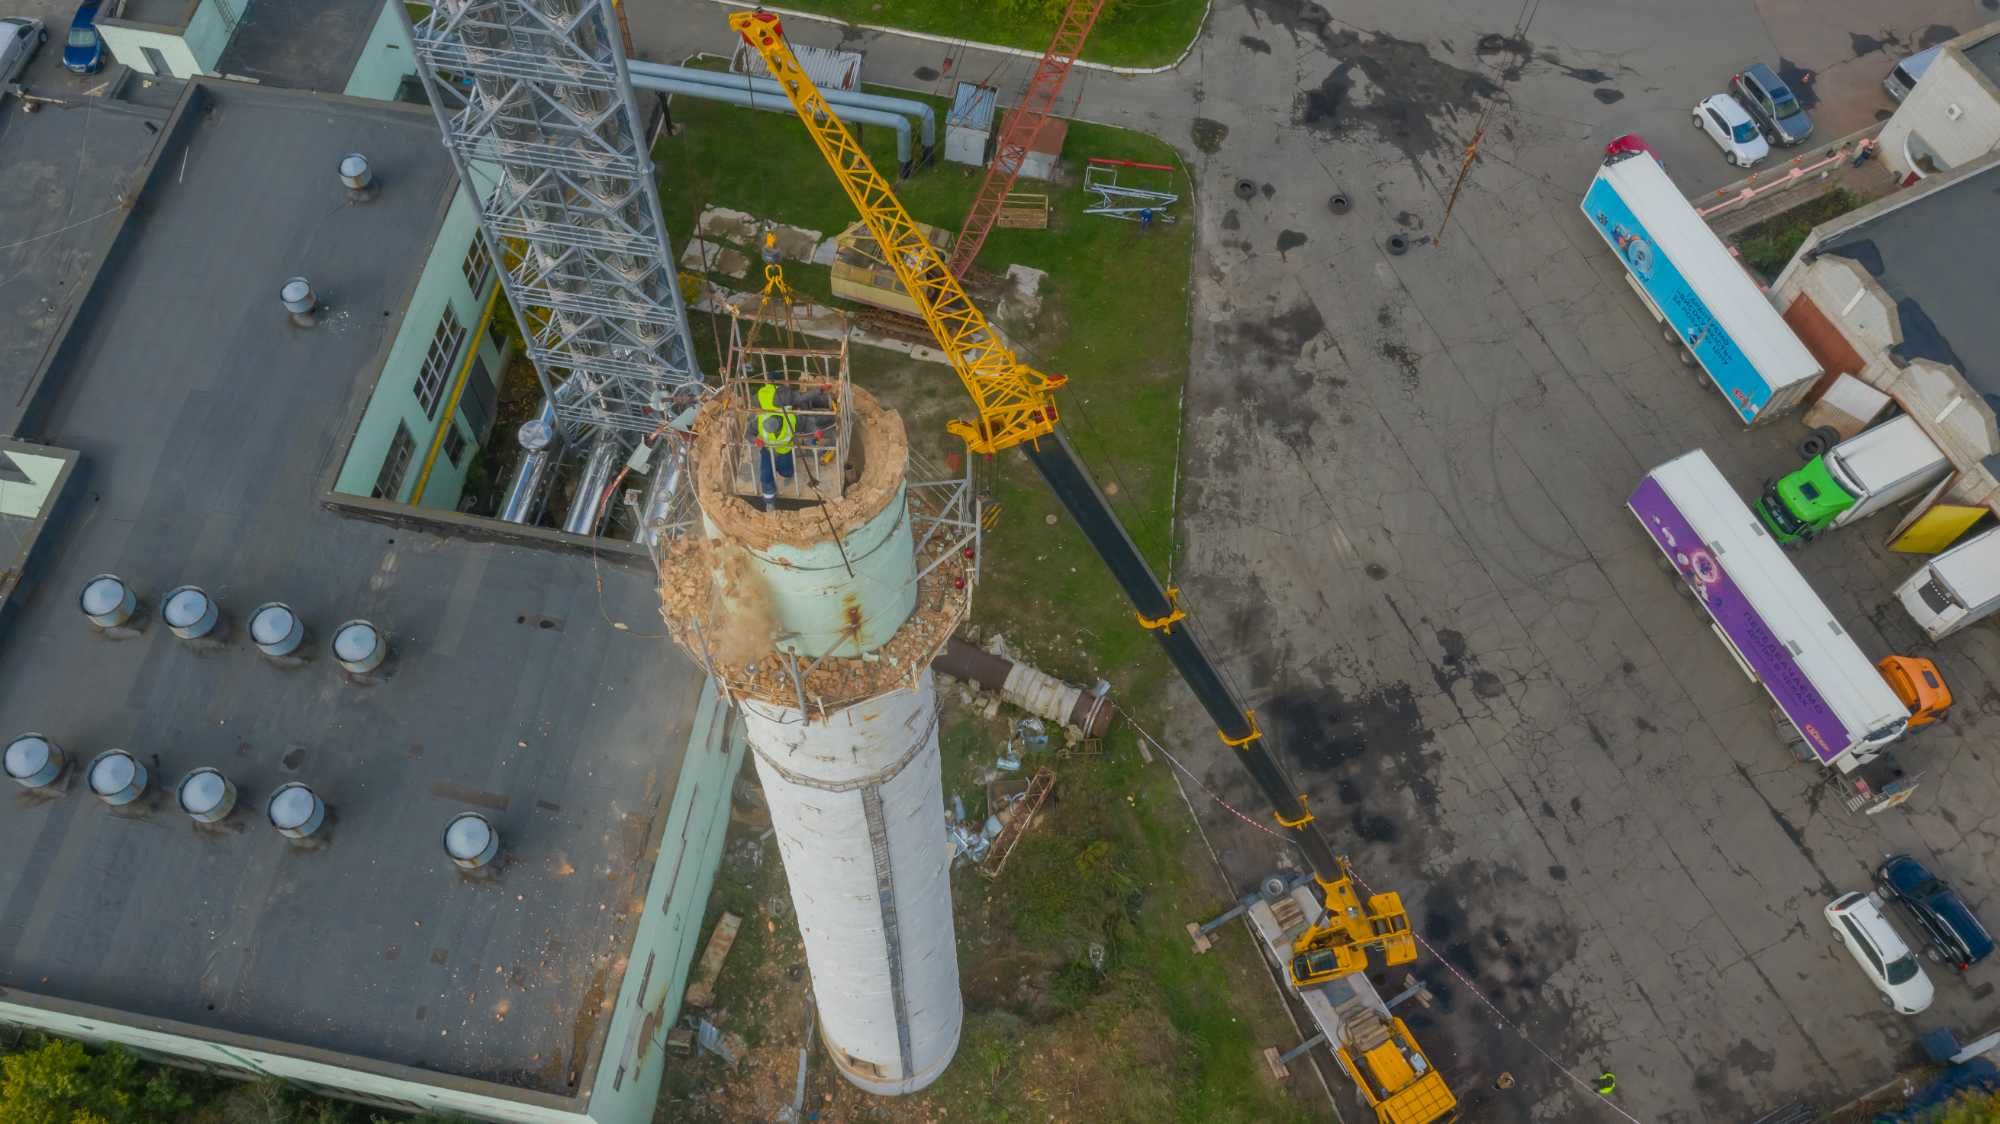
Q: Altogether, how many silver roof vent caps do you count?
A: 11